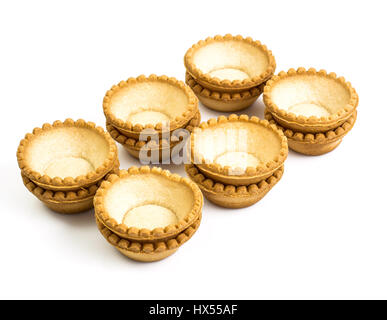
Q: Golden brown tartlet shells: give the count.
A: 12